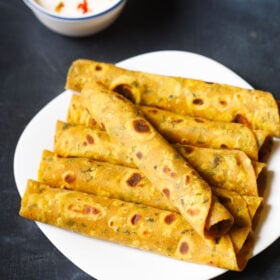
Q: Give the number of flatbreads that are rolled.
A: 6